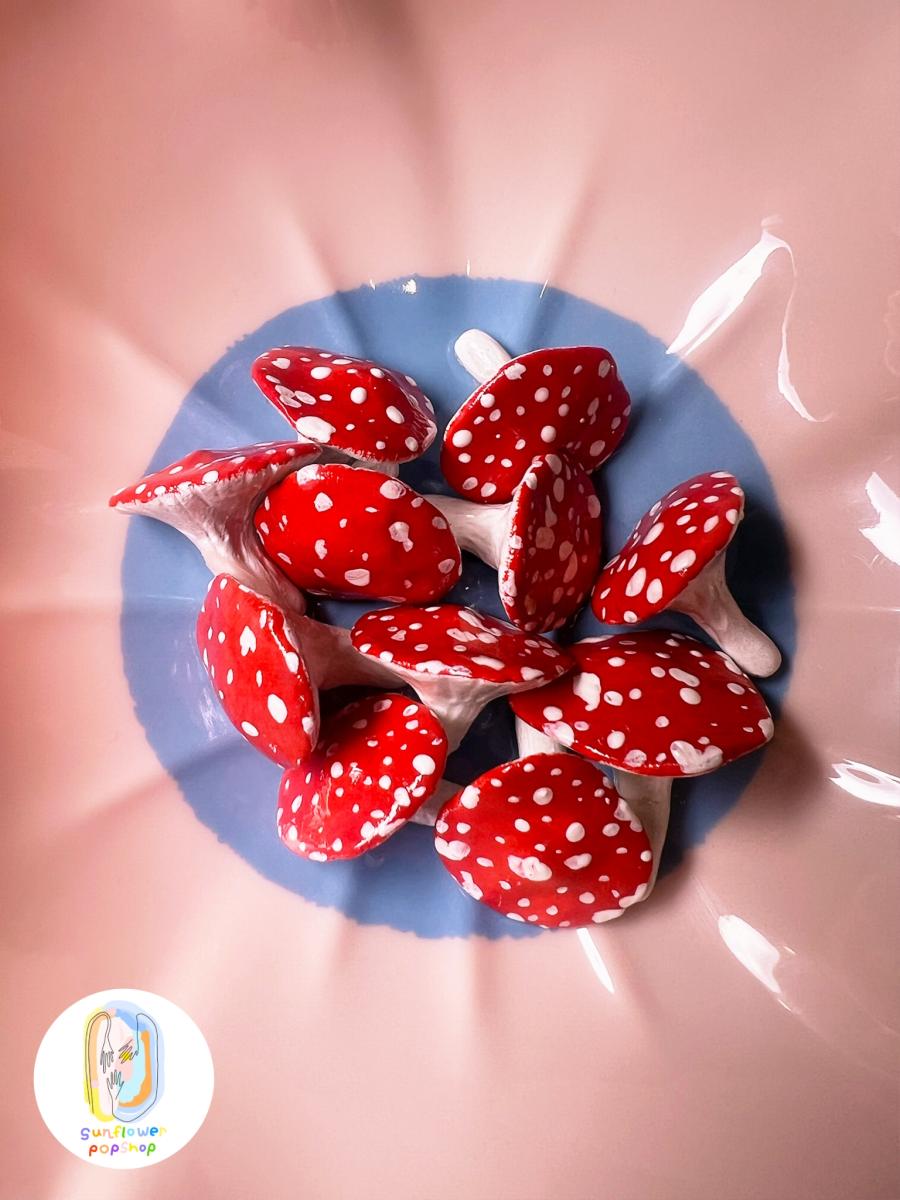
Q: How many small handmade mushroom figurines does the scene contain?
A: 11